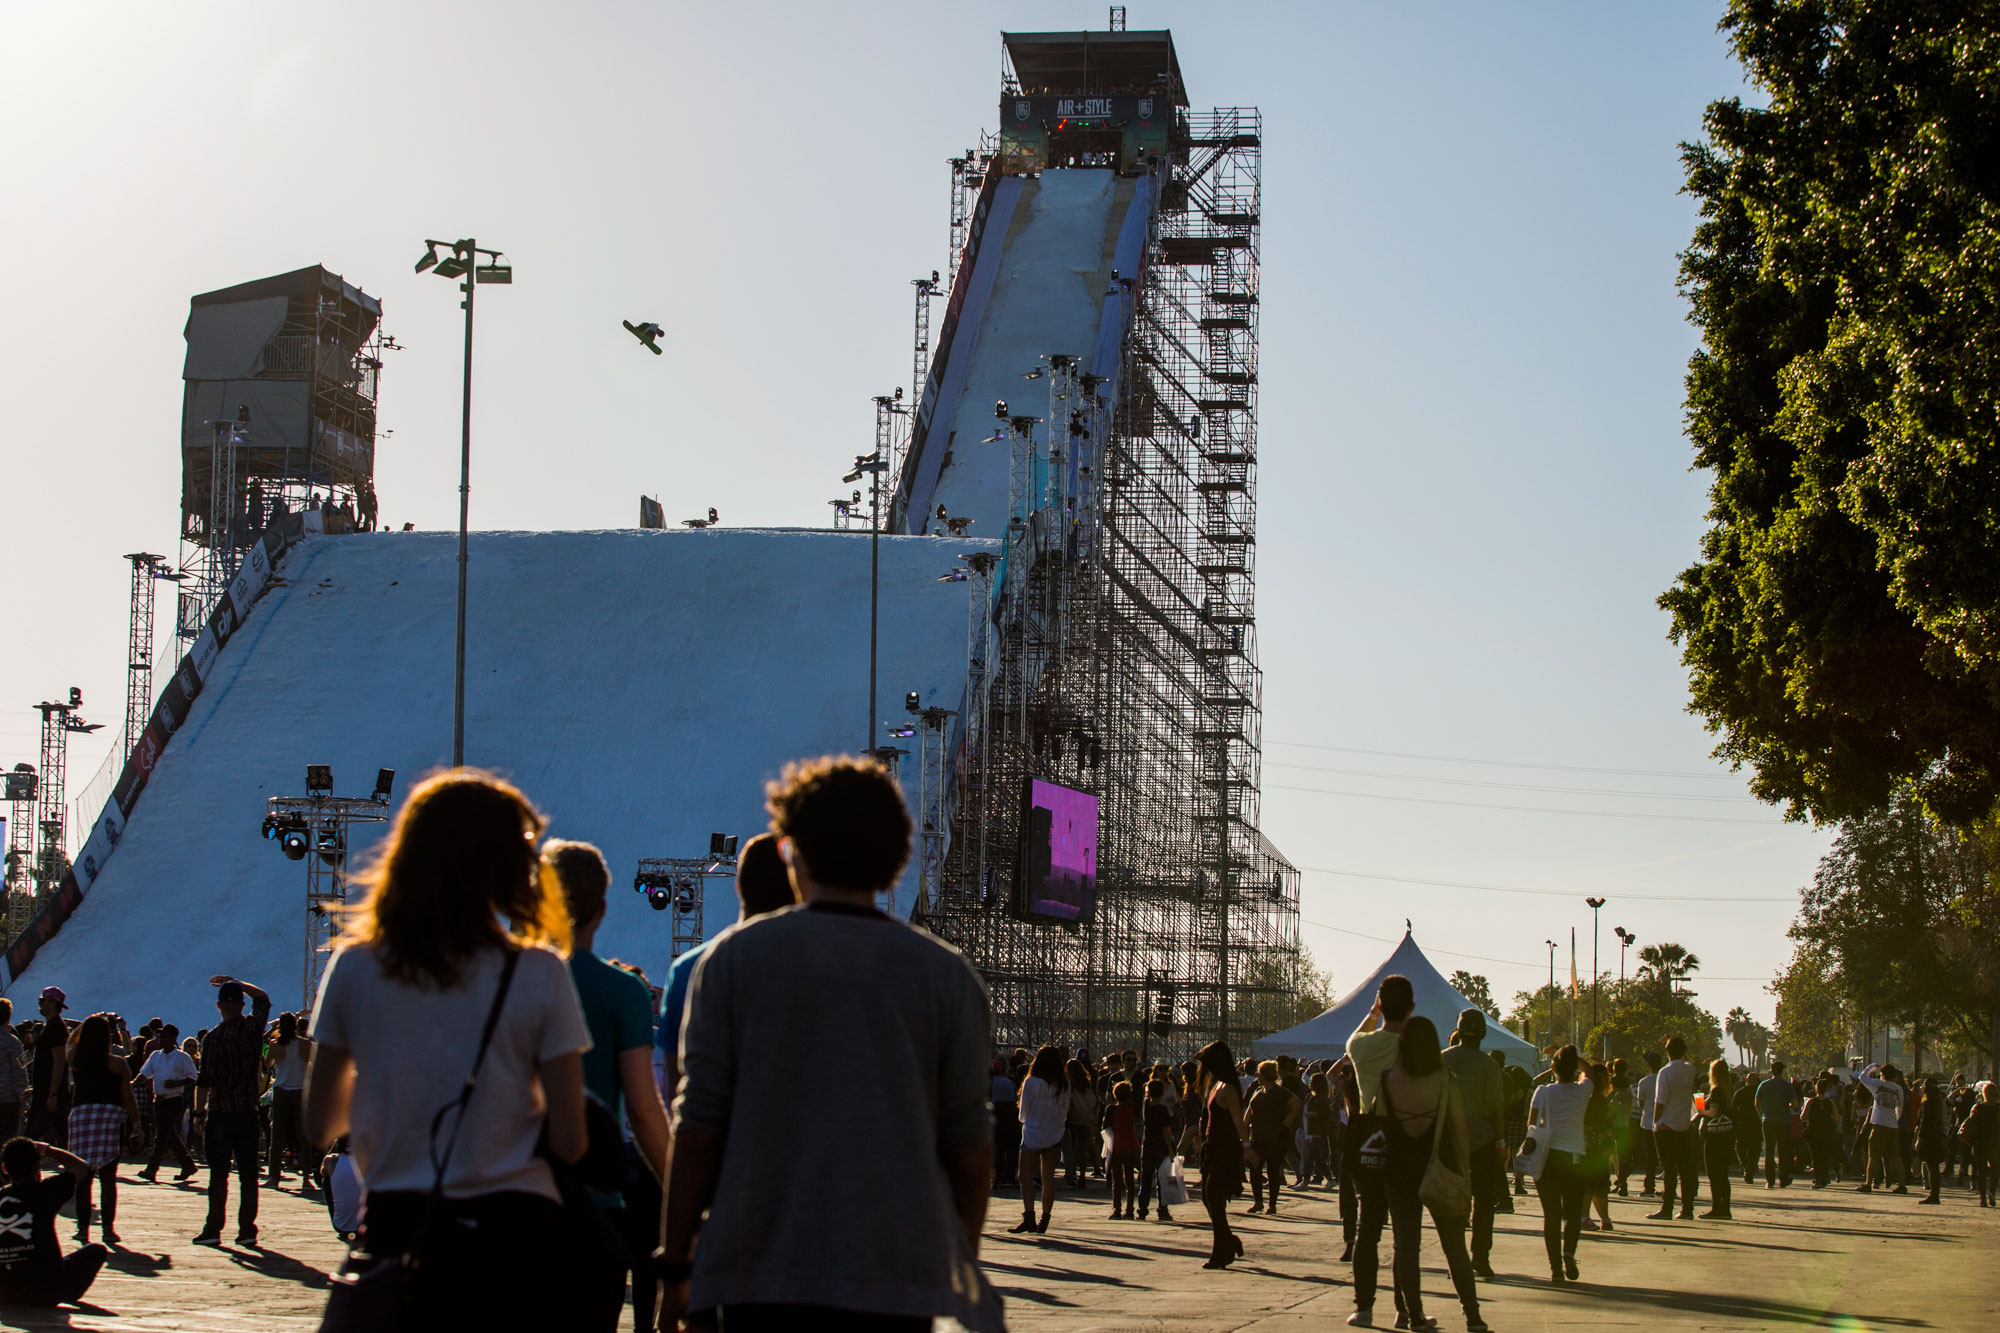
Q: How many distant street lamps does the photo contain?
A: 3